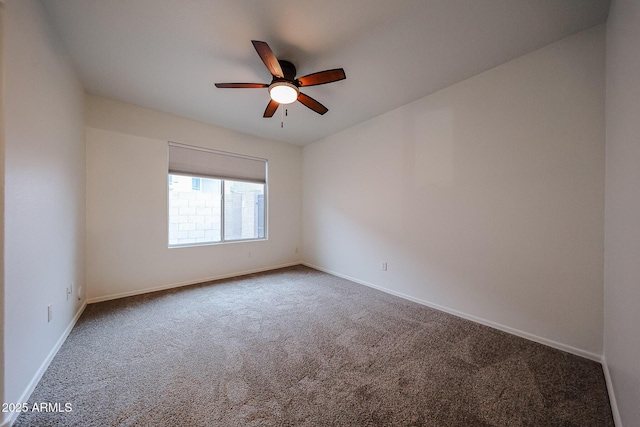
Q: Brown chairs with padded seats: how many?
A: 0